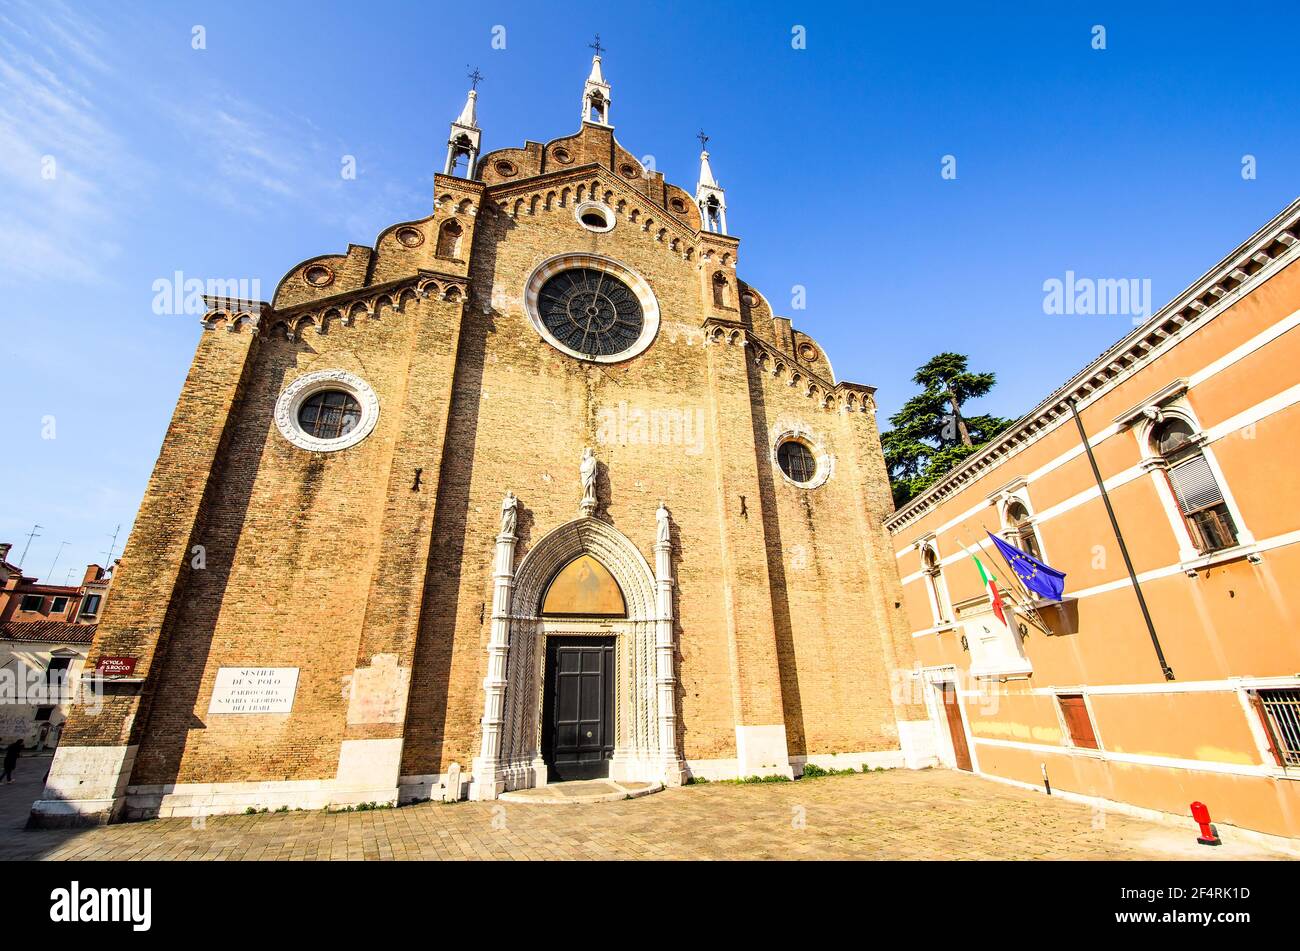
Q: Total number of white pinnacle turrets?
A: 3